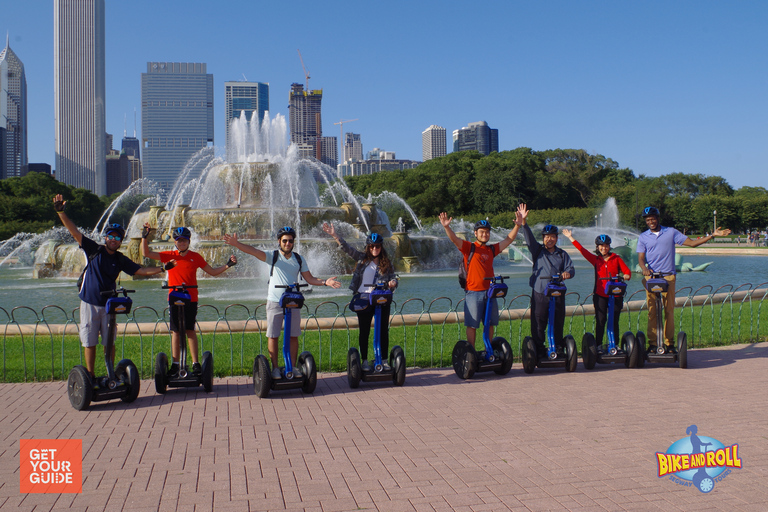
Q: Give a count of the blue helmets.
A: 8